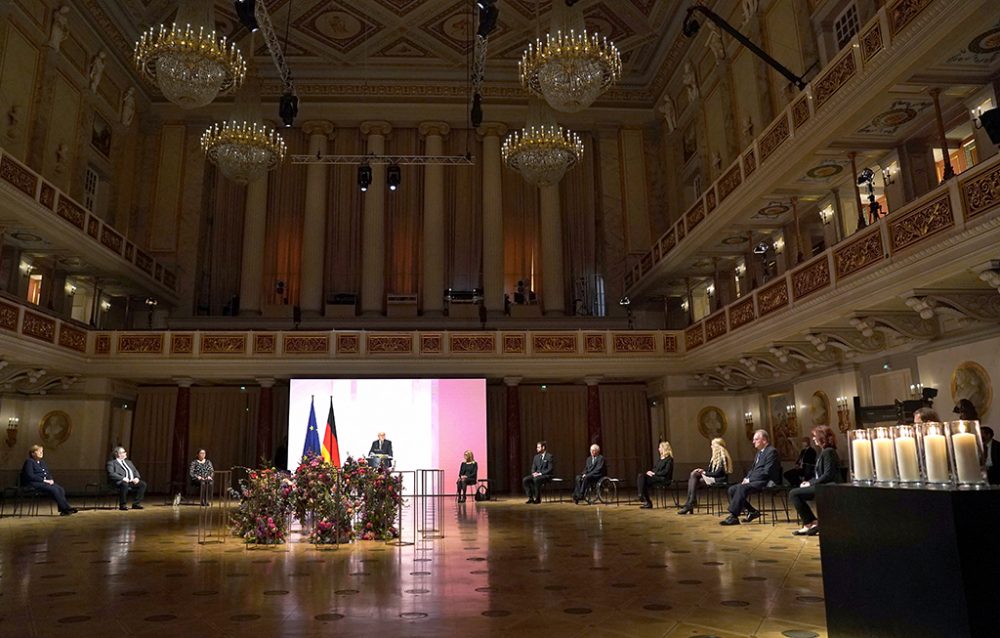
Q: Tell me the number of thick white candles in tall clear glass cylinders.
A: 5